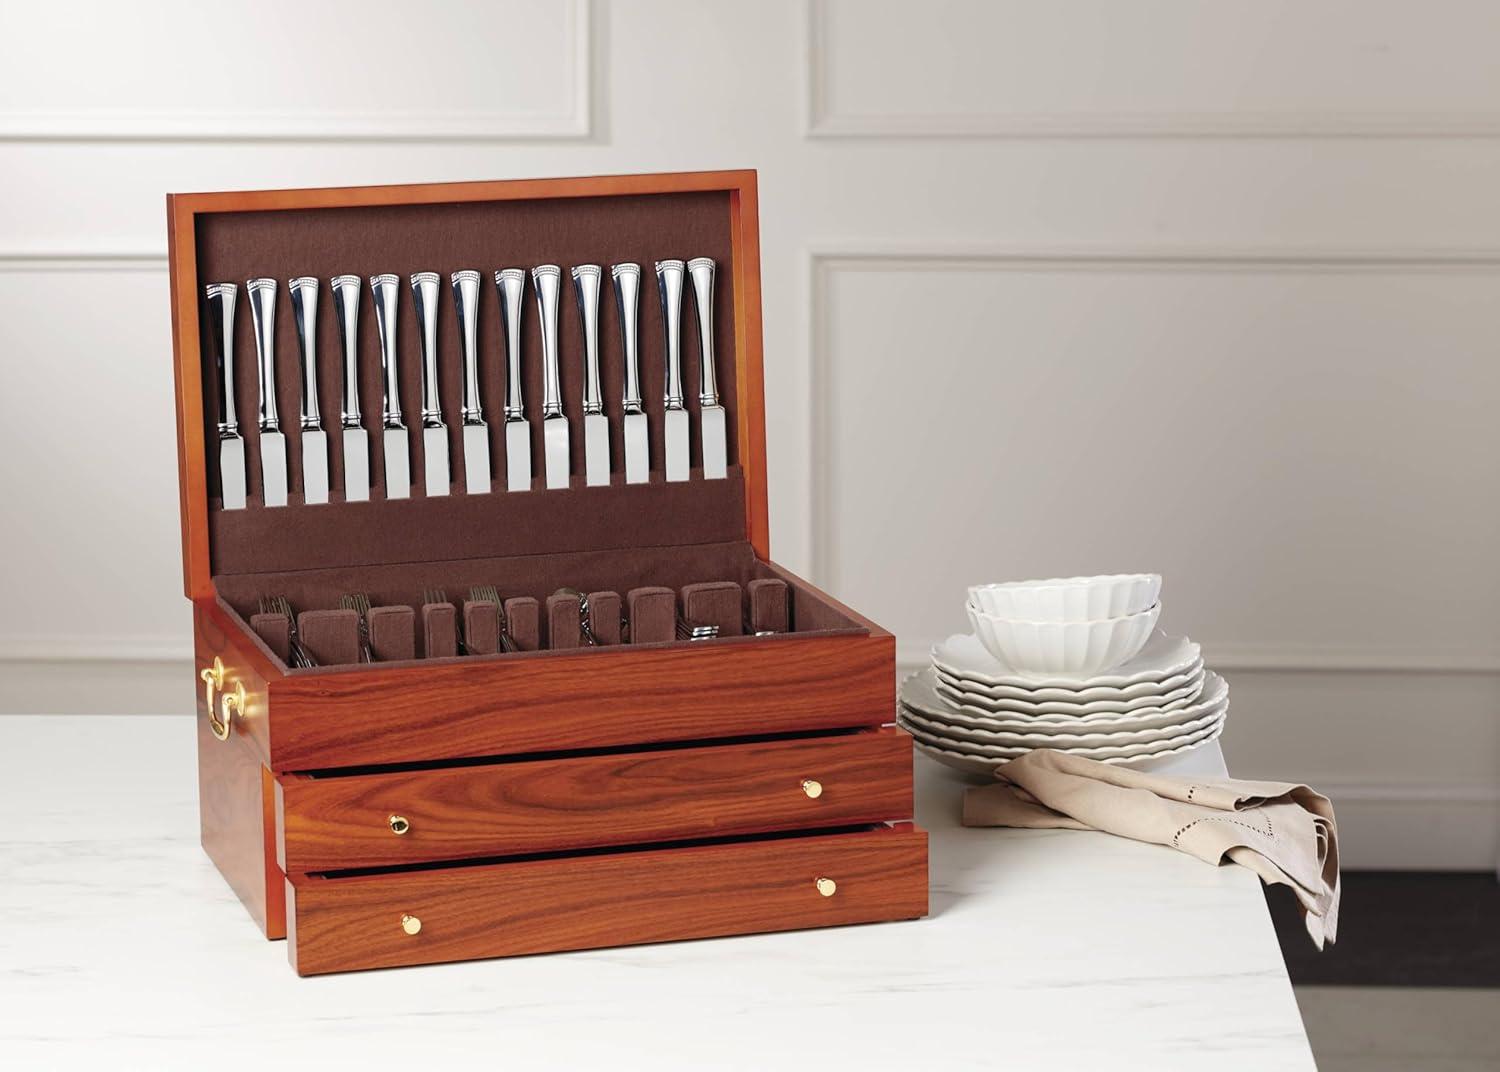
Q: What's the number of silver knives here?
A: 13